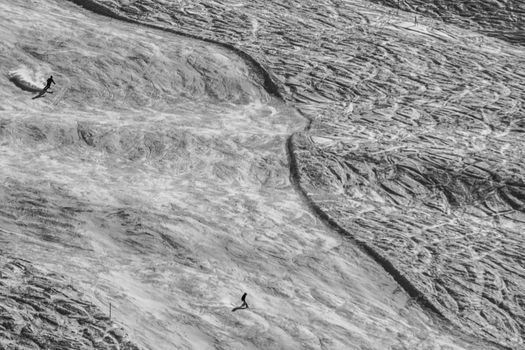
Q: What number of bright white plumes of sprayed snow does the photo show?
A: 1